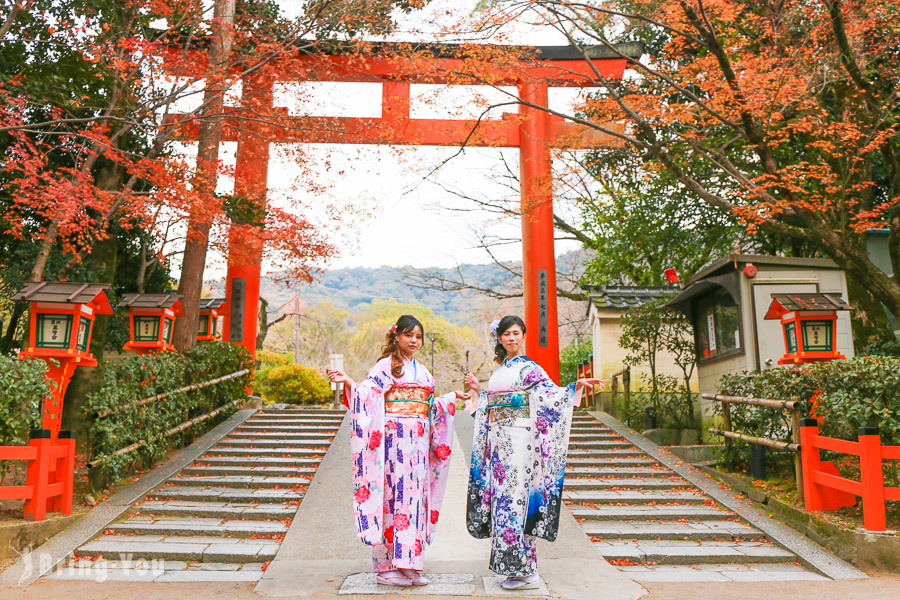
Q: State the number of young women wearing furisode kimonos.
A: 2